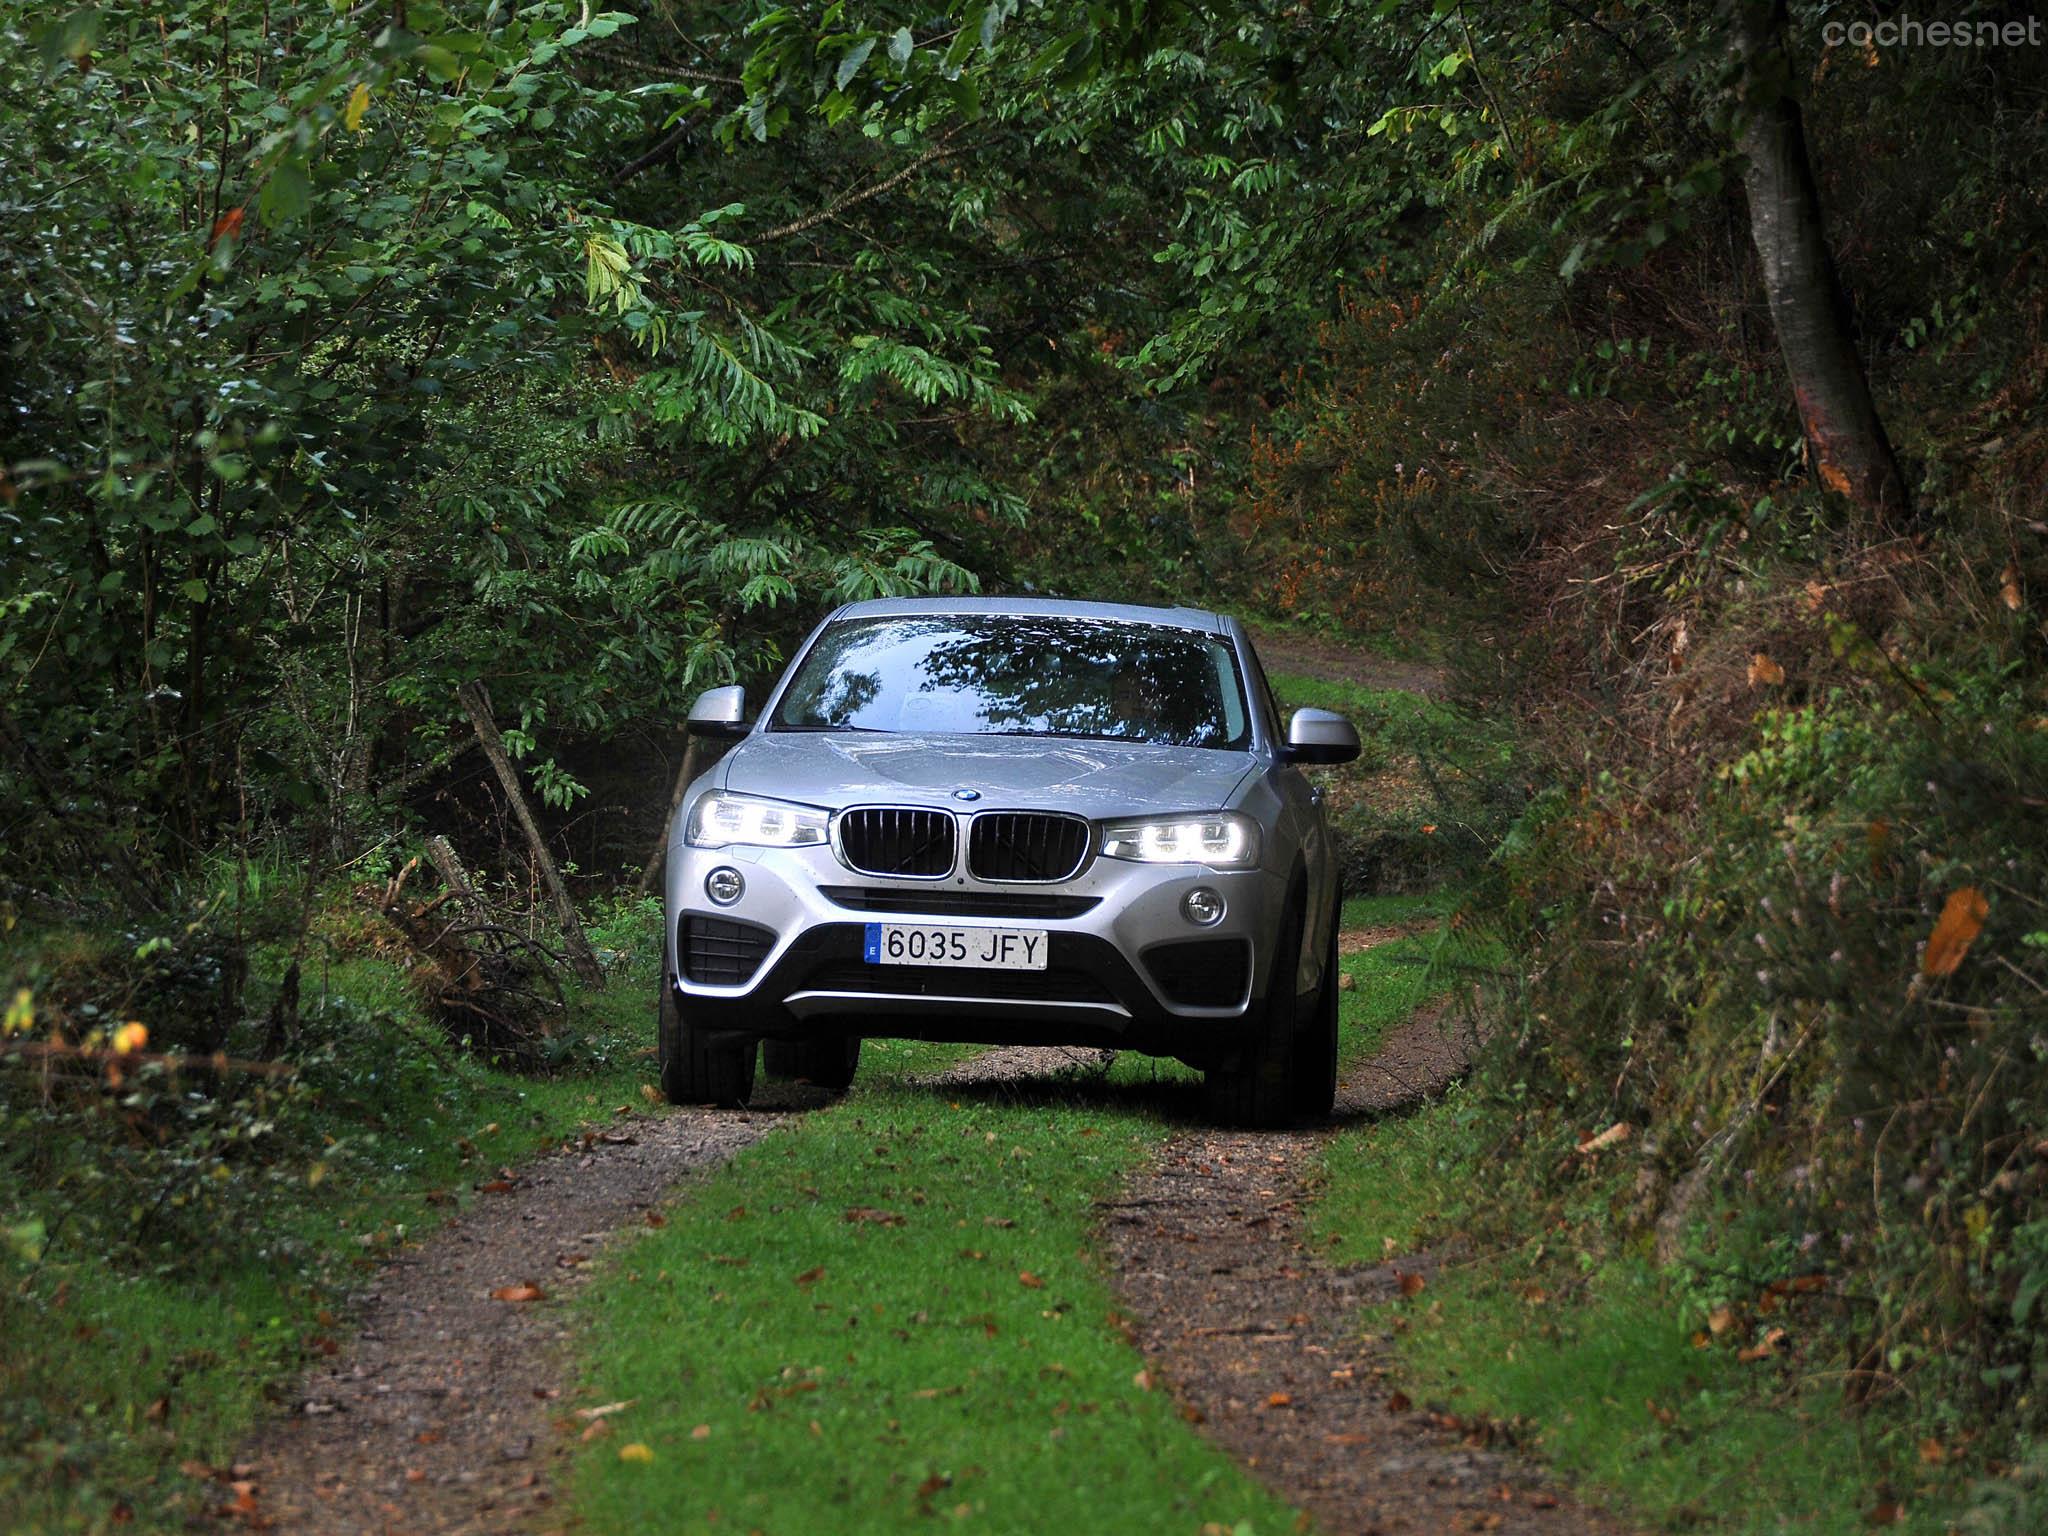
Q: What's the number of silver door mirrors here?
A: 2